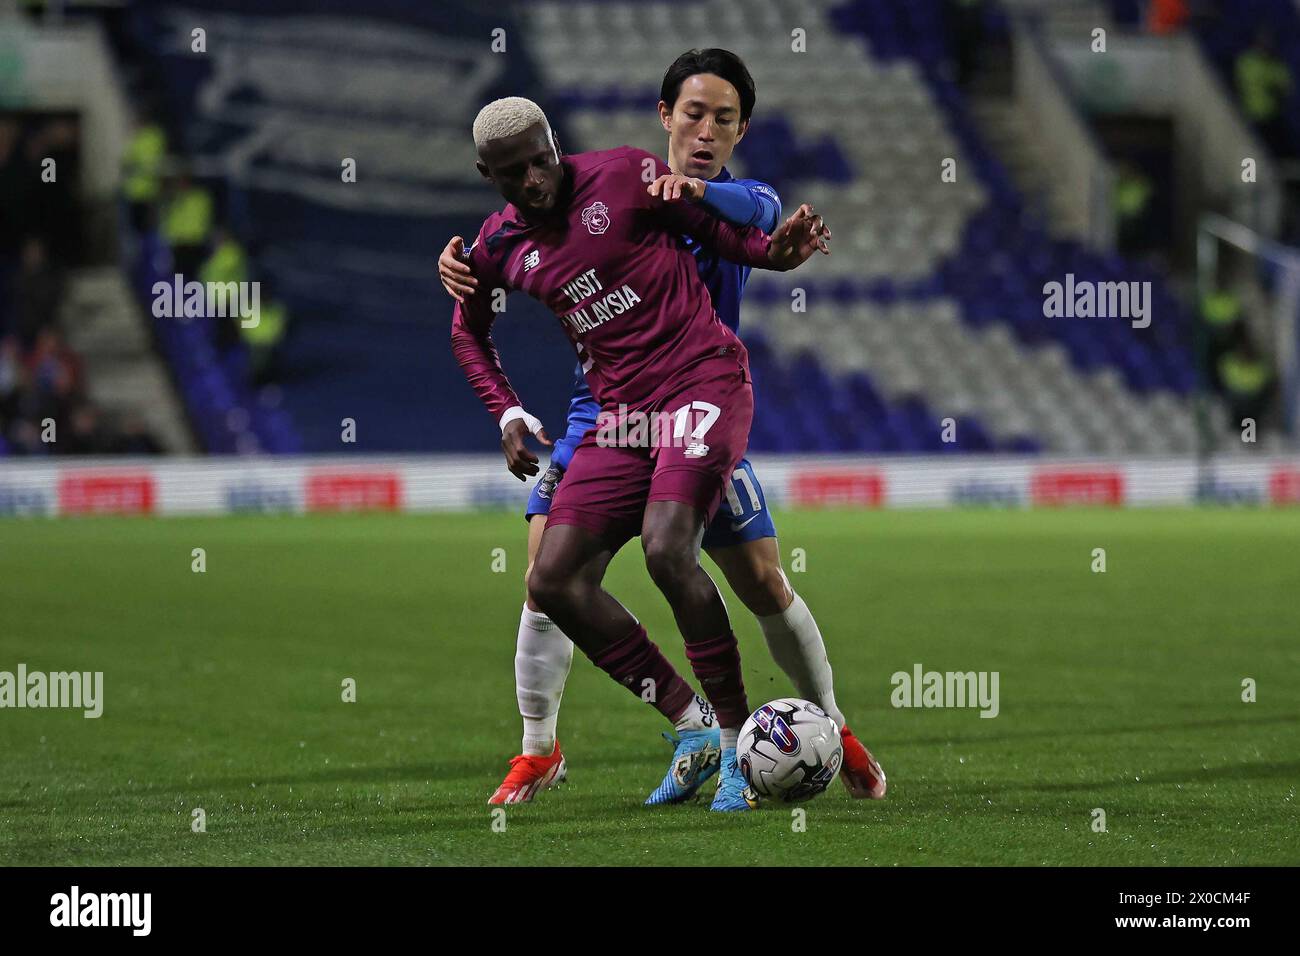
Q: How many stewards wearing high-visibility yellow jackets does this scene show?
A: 8